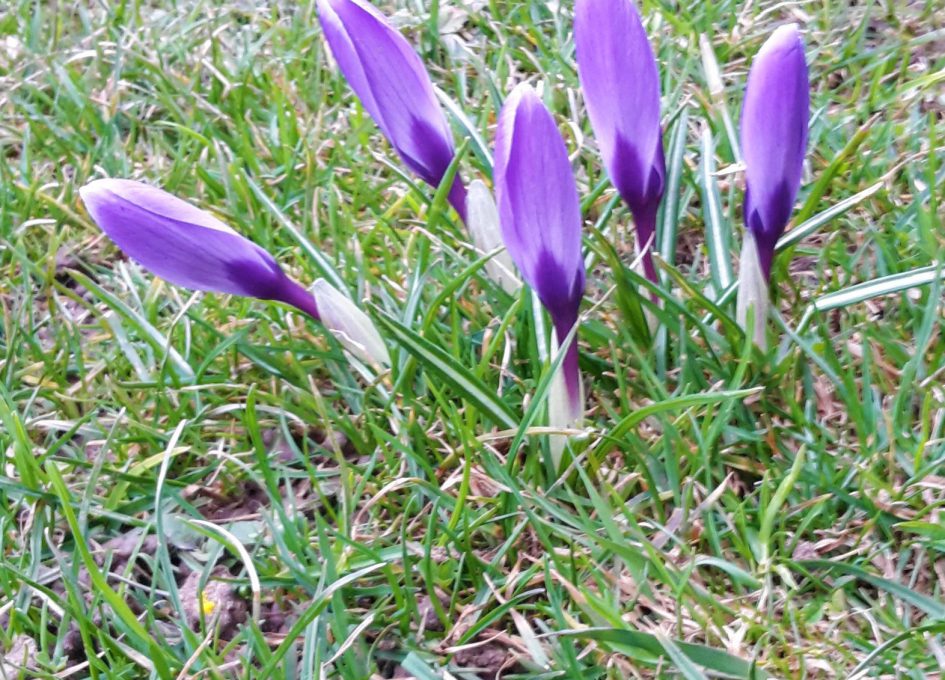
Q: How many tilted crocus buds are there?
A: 2